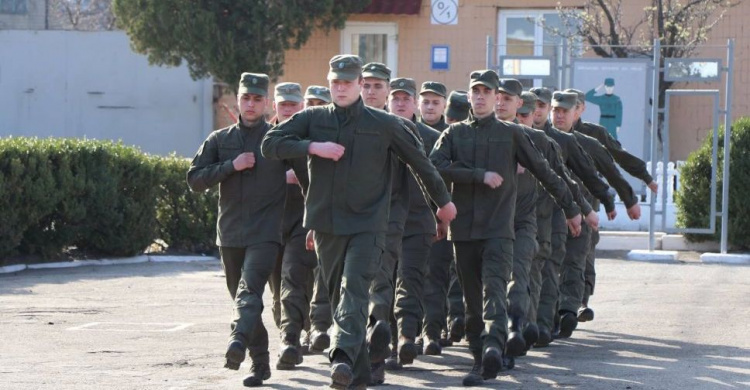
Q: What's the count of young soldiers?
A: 14